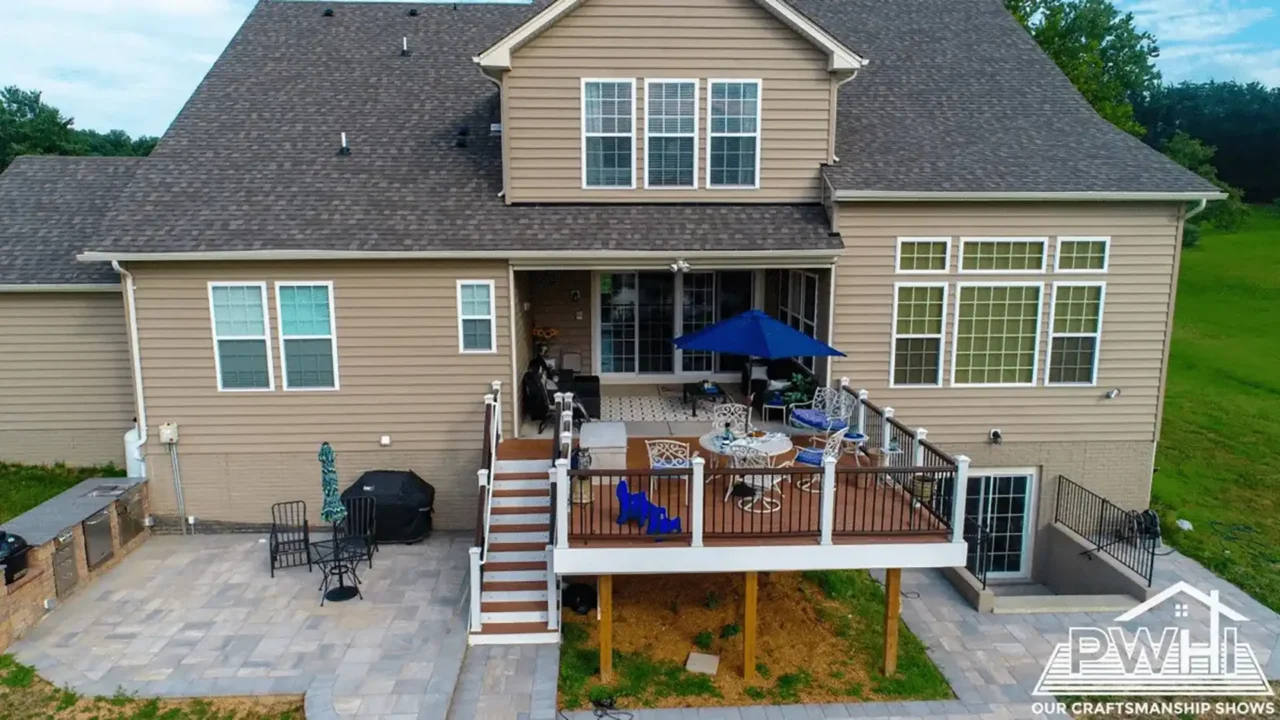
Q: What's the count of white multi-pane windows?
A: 12